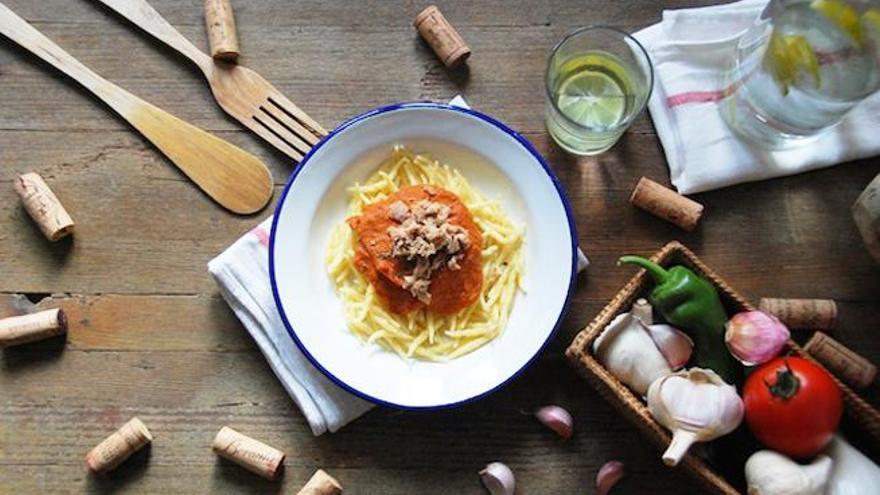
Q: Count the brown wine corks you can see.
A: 10